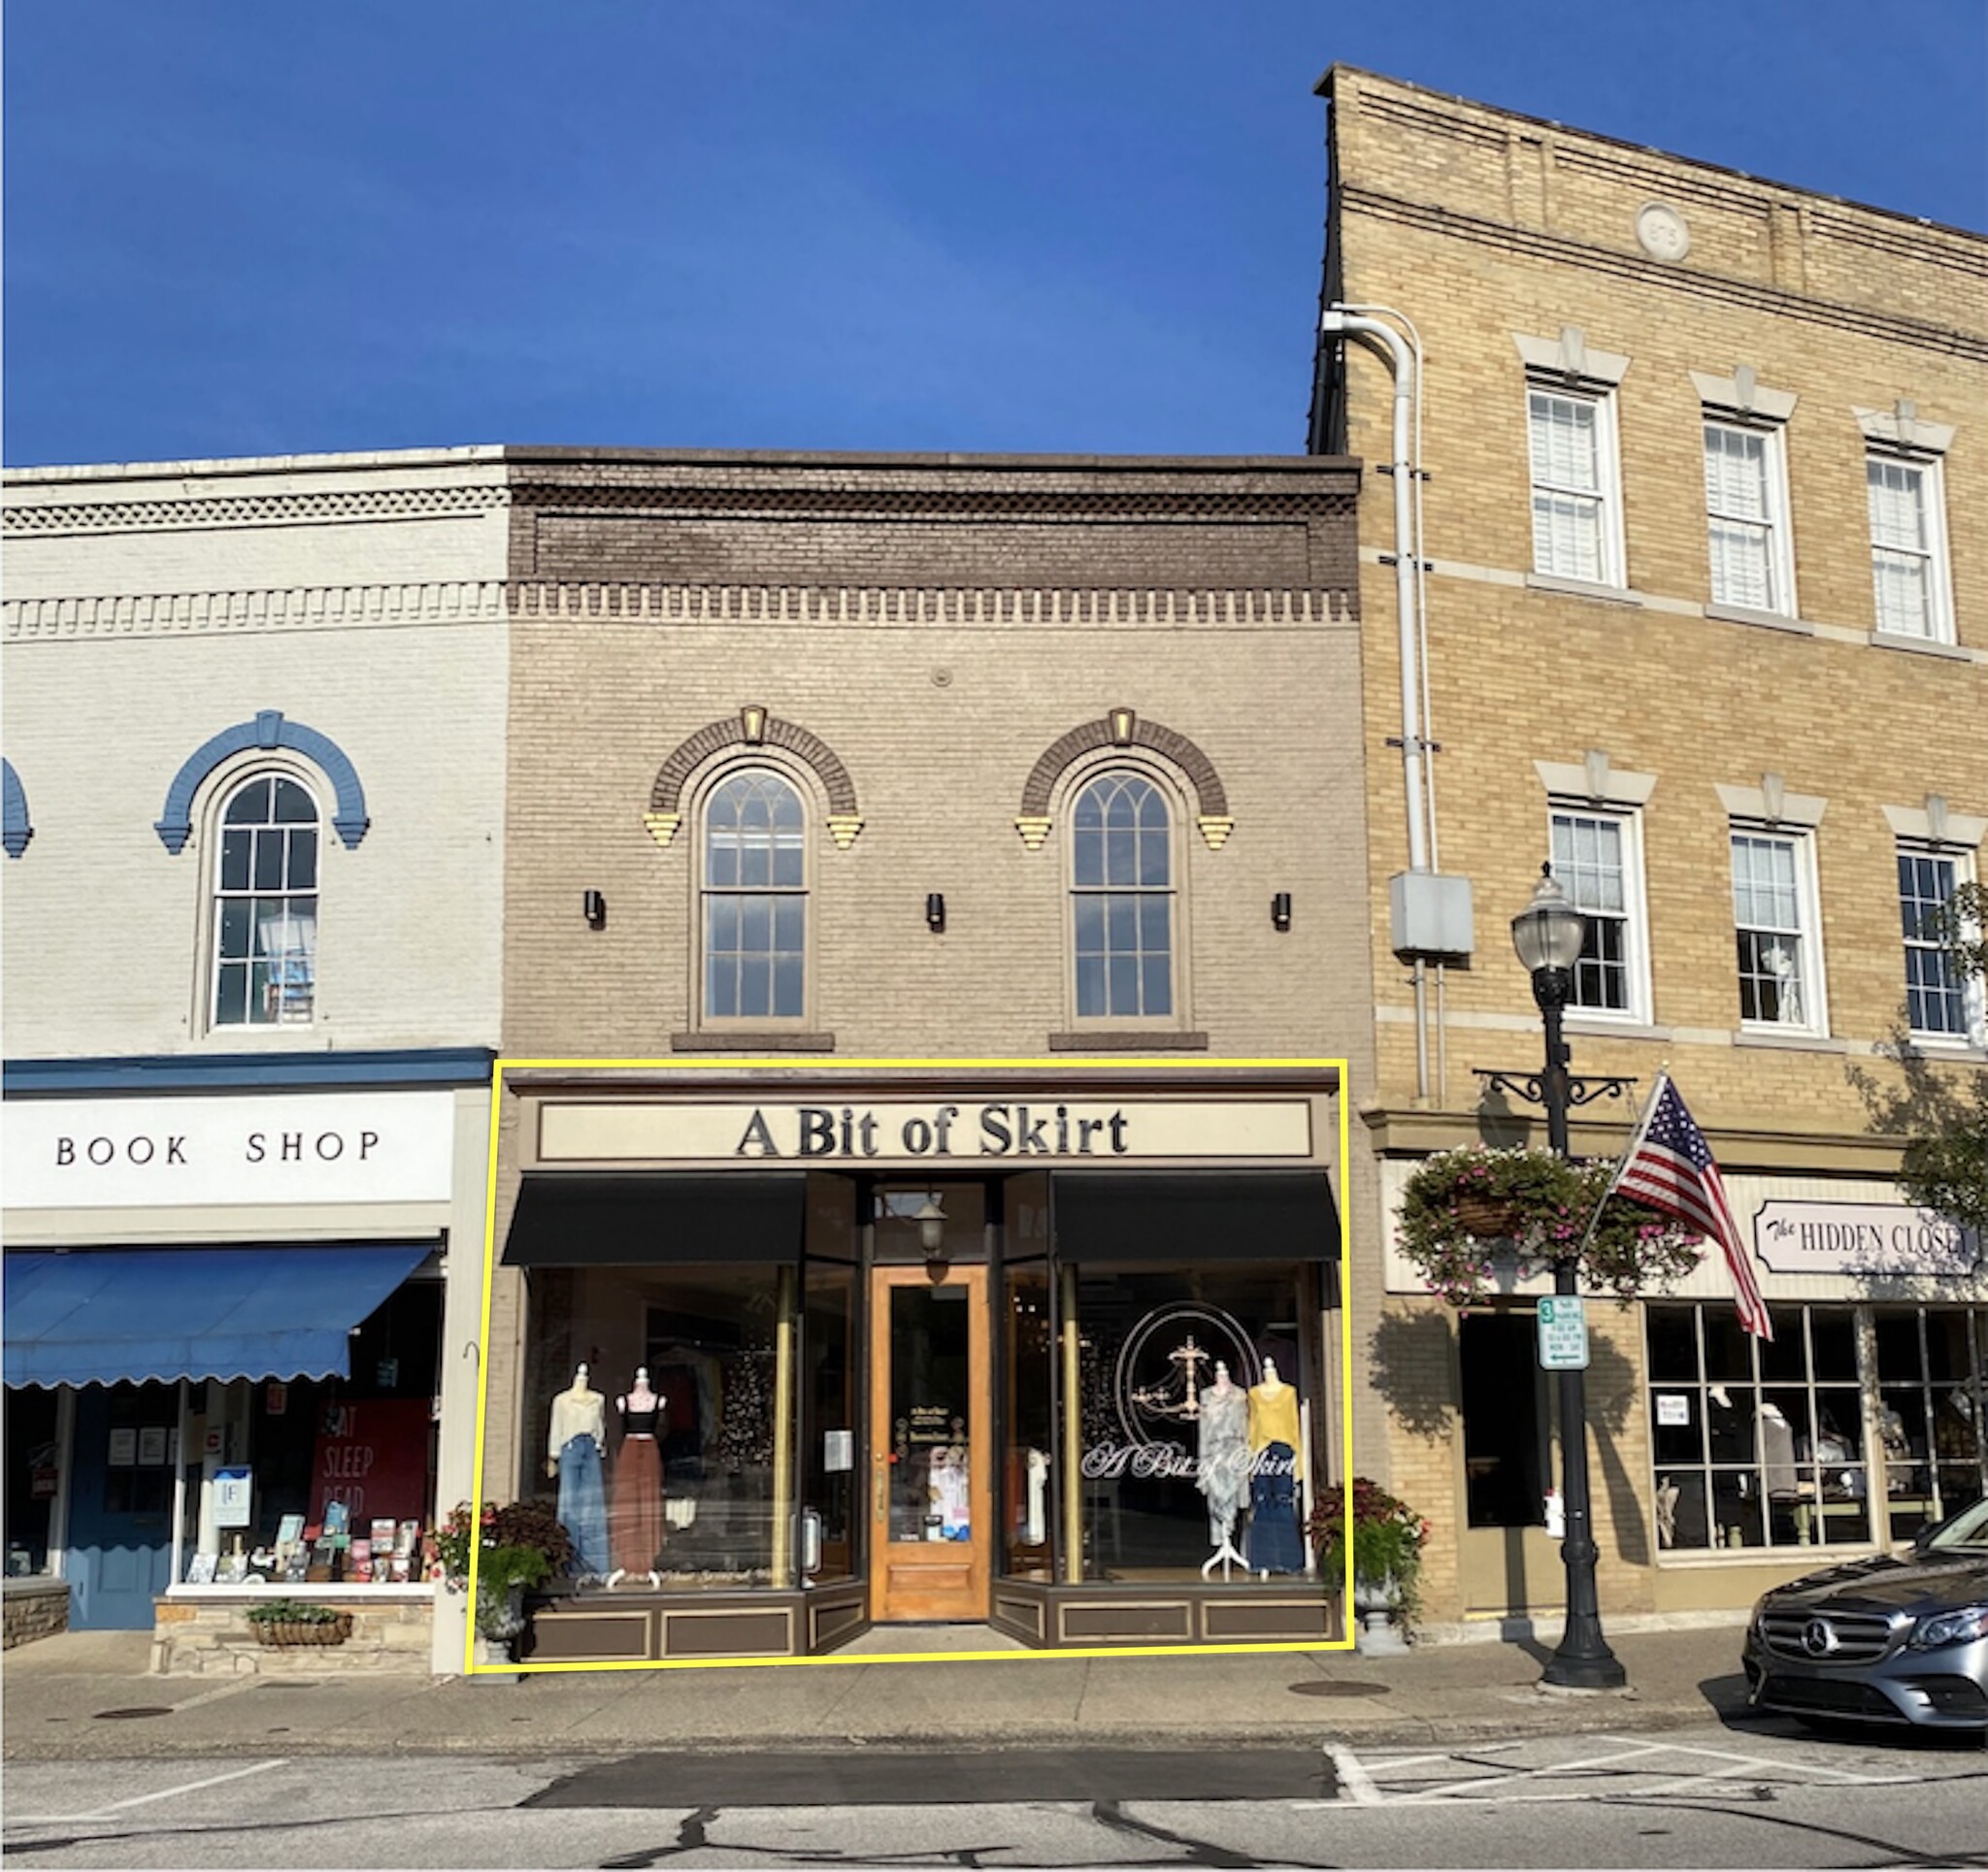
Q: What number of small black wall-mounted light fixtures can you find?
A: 3